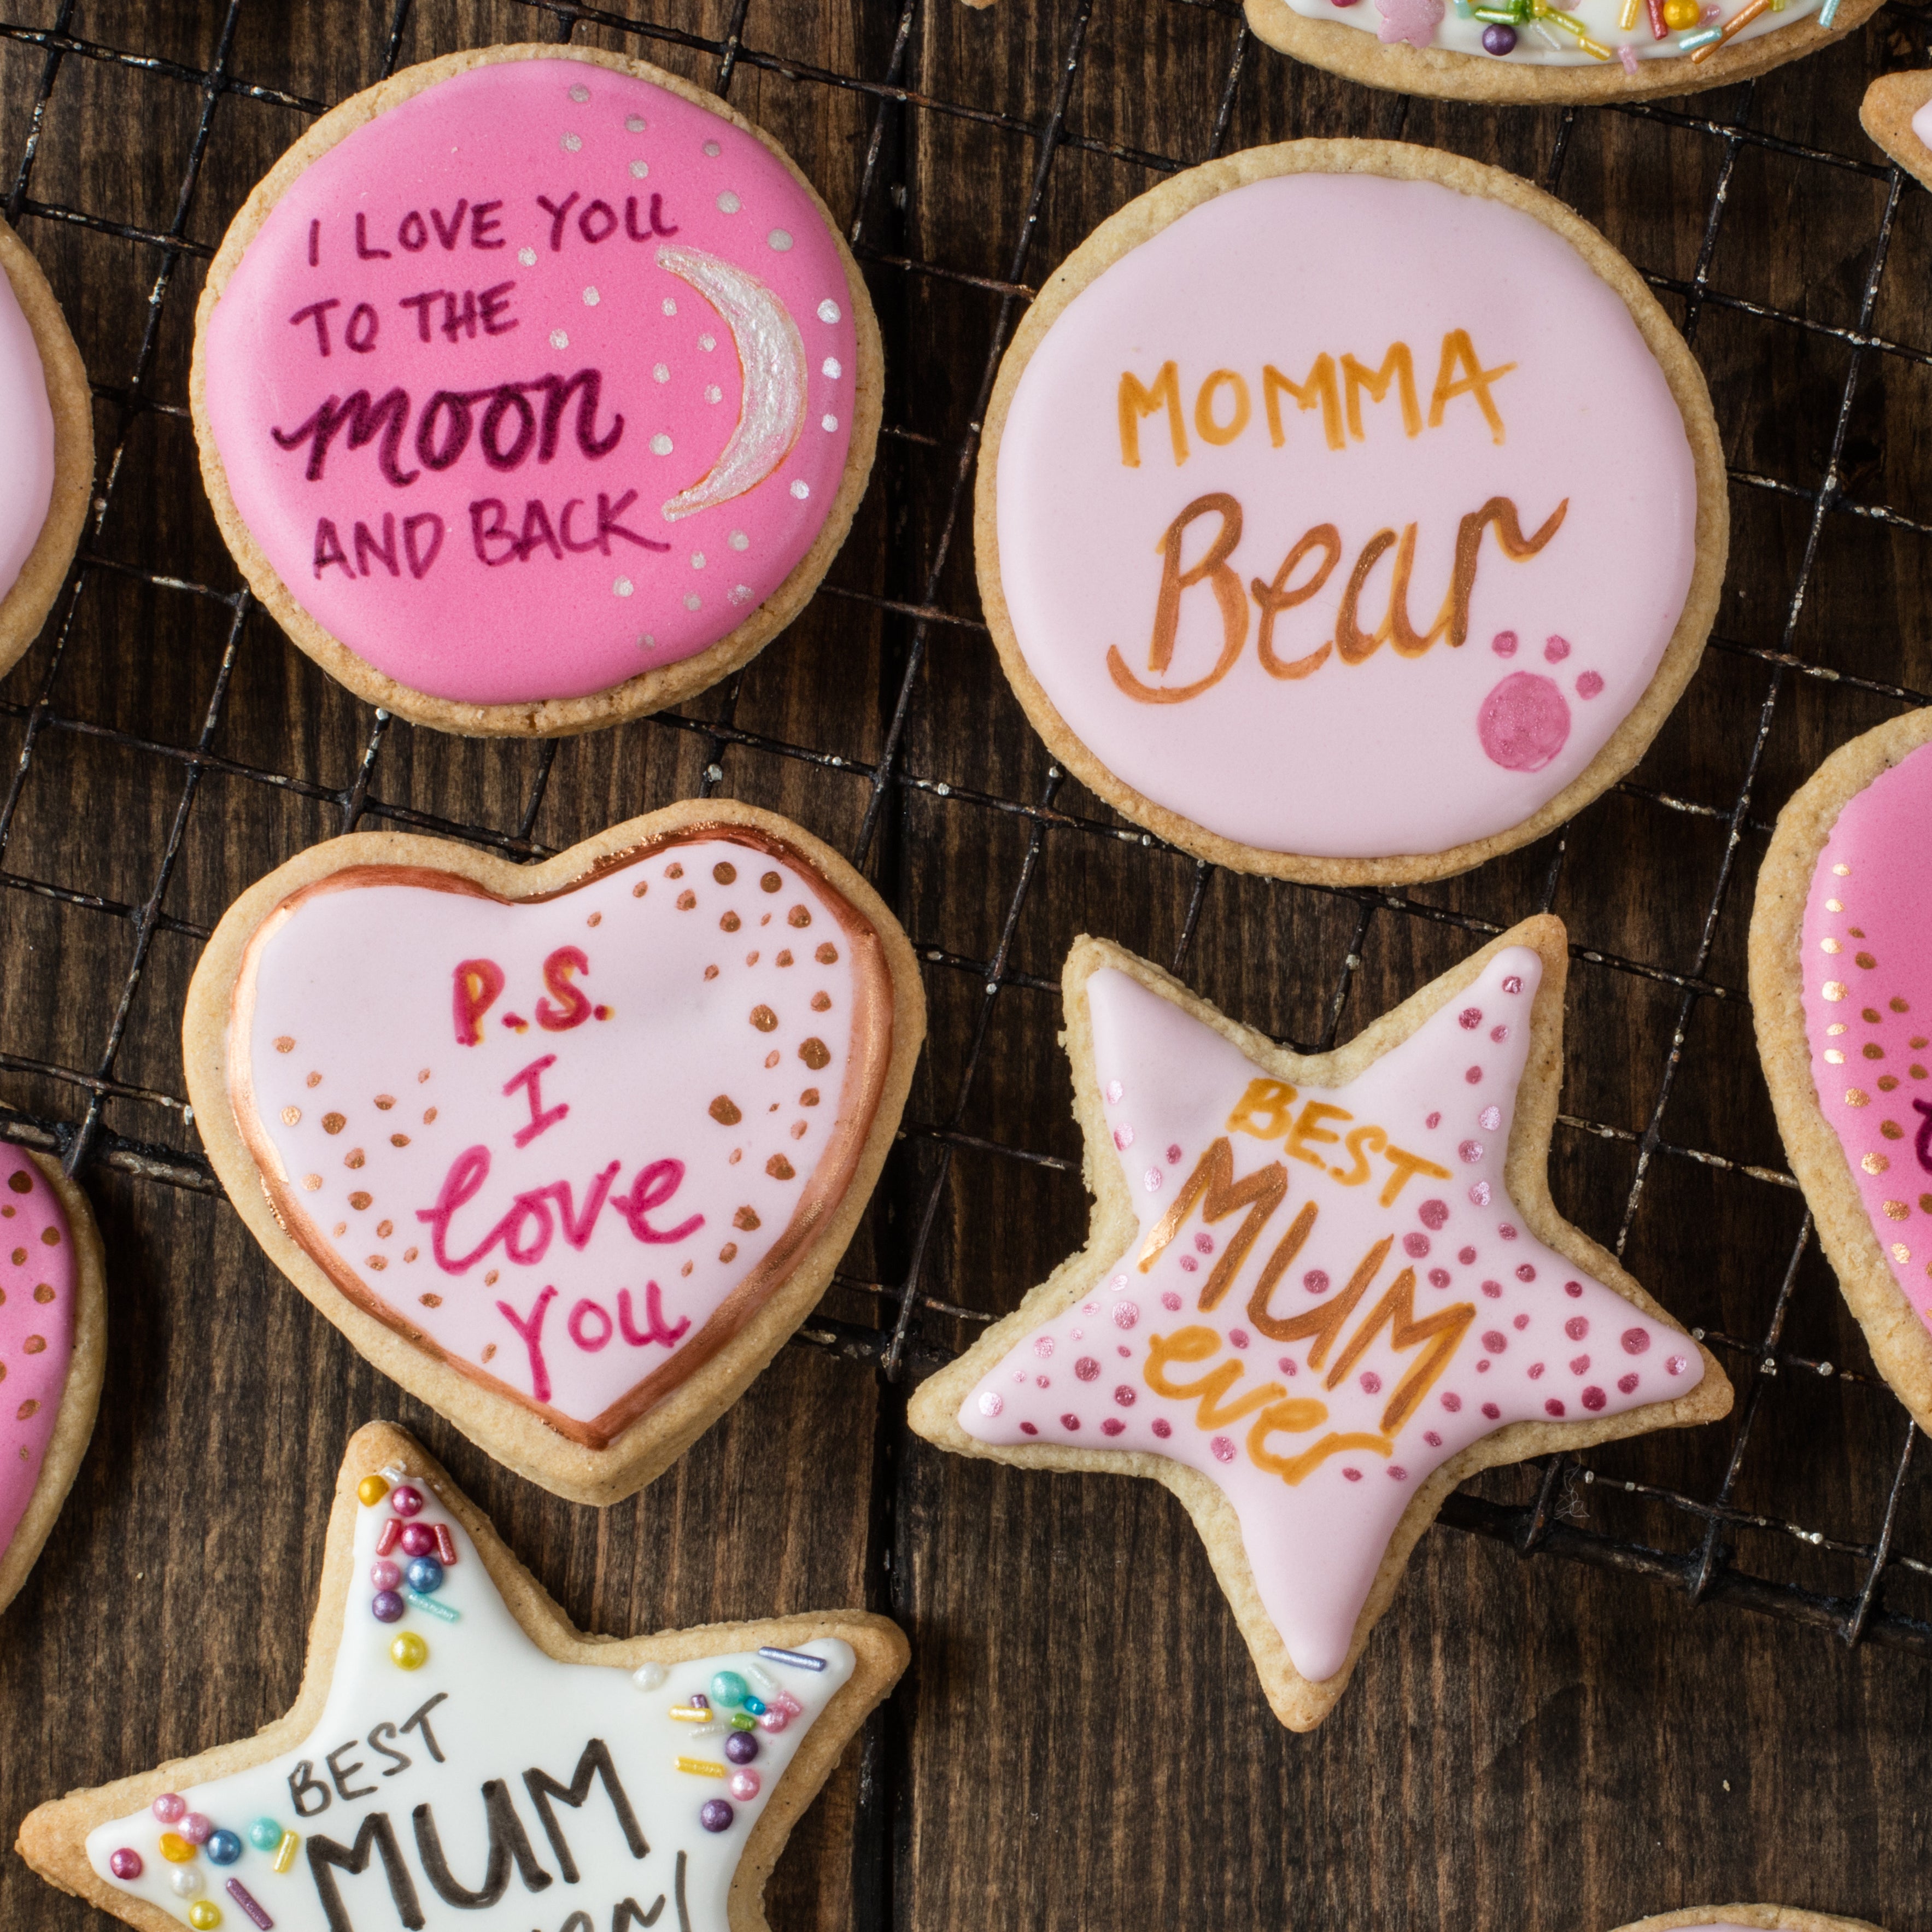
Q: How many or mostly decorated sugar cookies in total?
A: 5